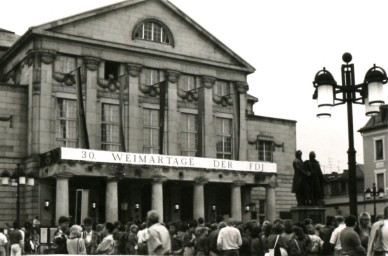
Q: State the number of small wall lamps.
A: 6